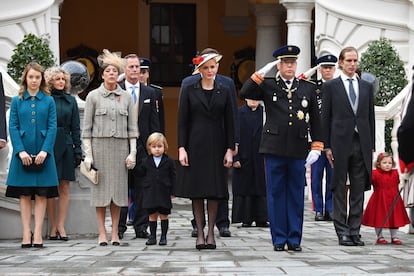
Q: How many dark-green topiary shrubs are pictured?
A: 2